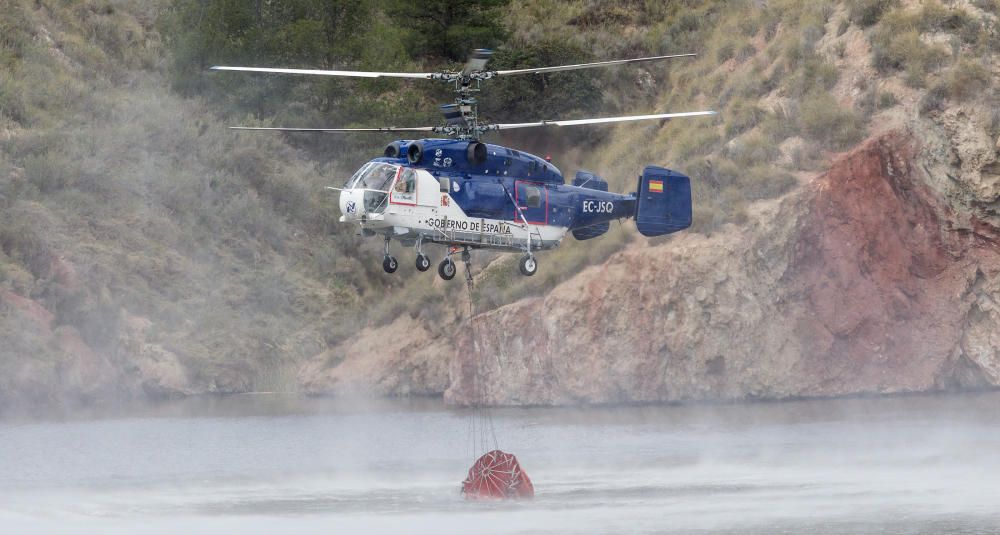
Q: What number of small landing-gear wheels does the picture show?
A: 4